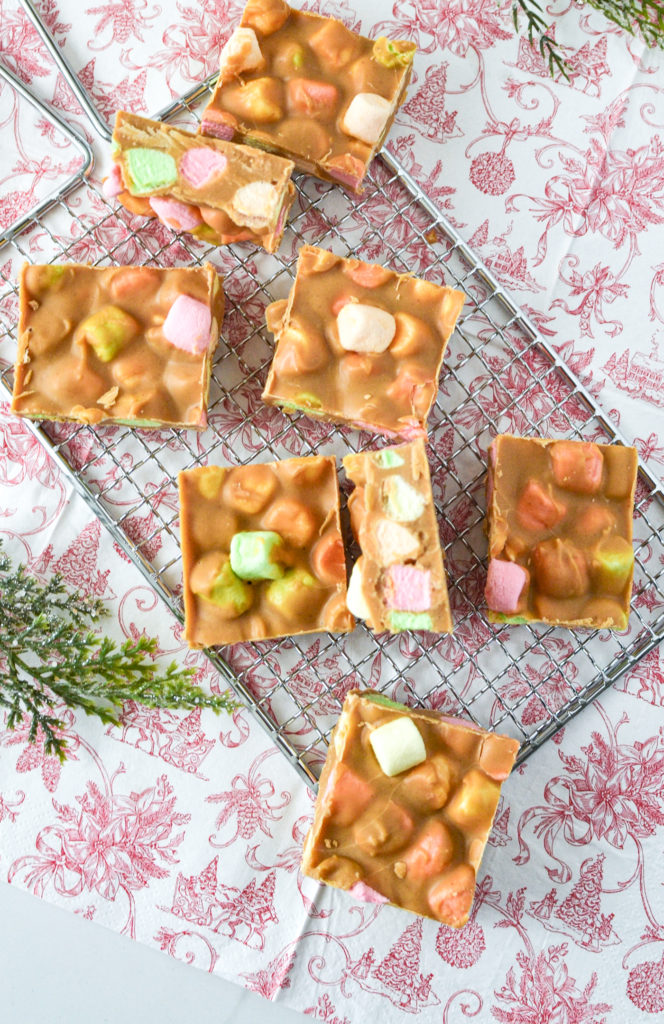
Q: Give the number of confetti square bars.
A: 8